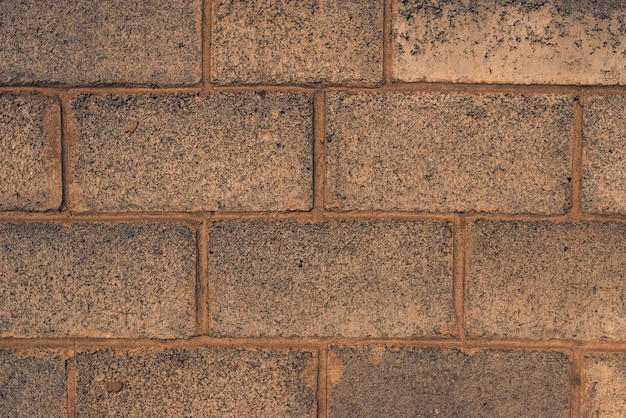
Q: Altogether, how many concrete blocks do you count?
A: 14